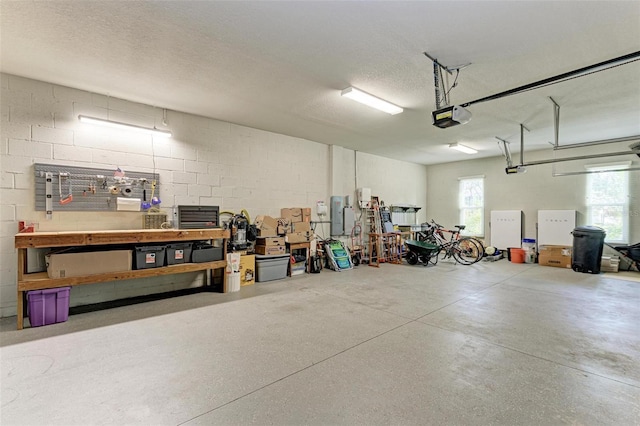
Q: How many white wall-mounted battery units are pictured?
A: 2